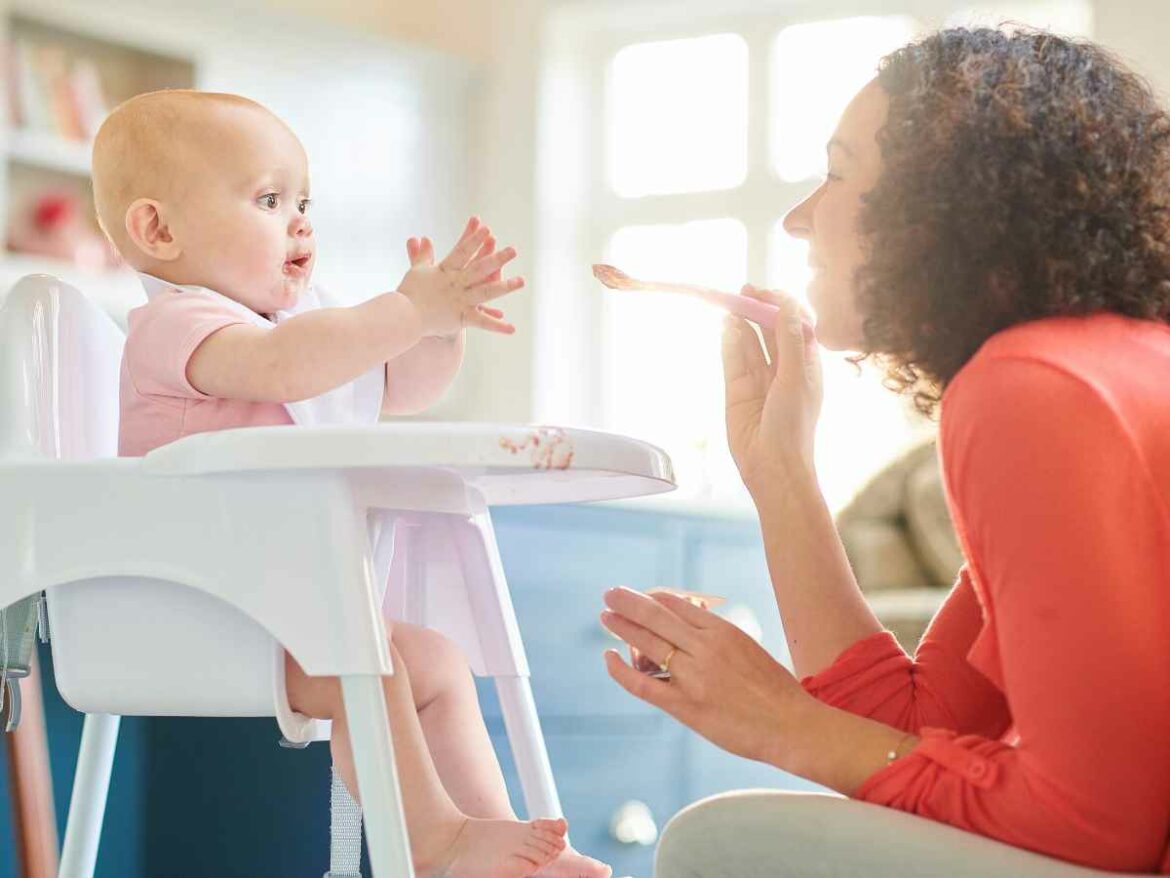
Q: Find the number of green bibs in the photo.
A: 0